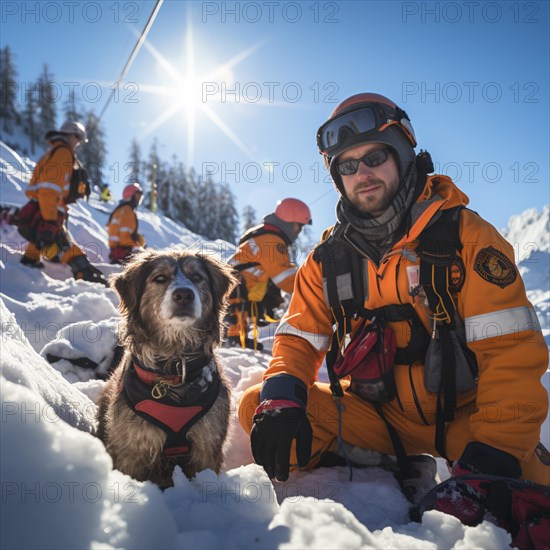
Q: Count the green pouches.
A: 0